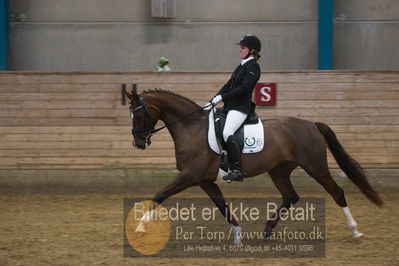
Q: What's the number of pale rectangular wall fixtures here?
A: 1